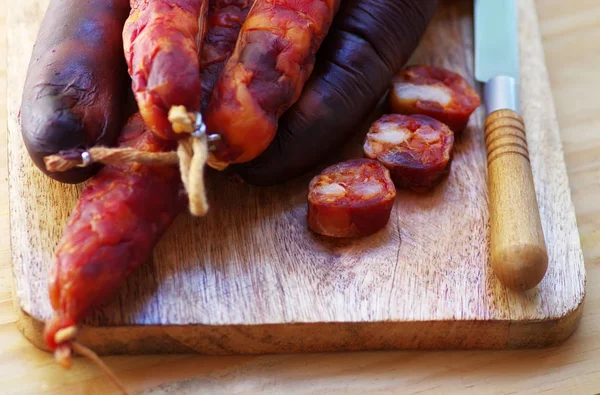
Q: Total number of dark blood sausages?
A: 2